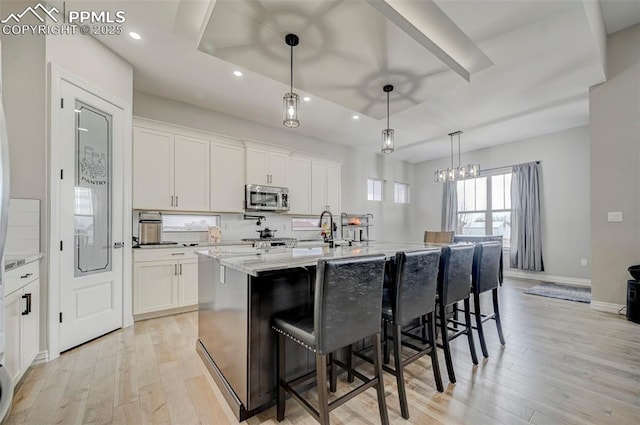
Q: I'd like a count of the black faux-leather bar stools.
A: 4